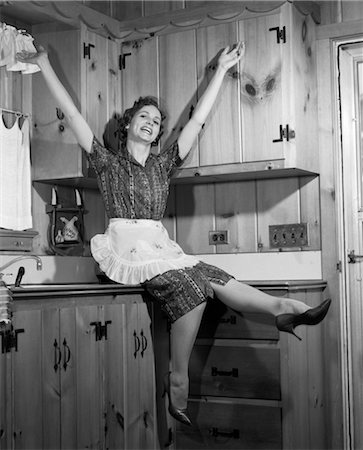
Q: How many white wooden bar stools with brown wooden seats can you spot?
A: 0